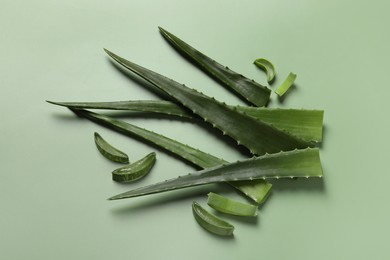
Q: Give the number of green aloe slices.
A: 6